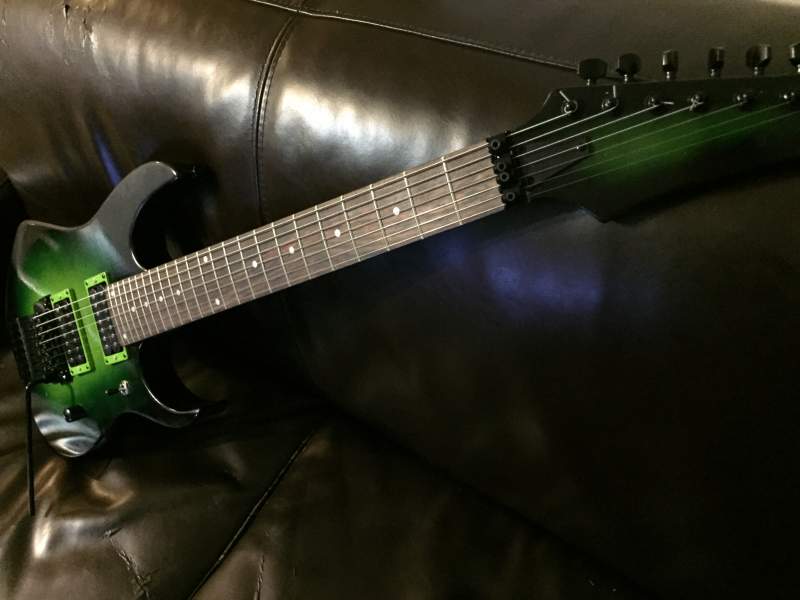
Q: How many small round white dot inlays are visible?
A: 12